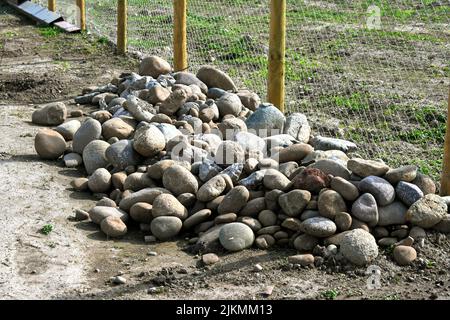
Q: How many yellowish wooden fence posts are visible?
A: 6